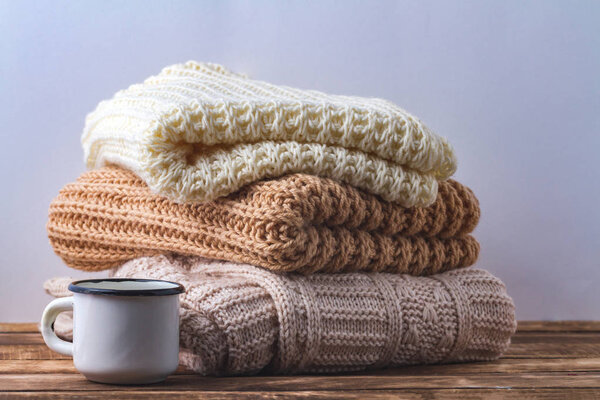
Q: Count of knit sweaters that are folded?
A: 3